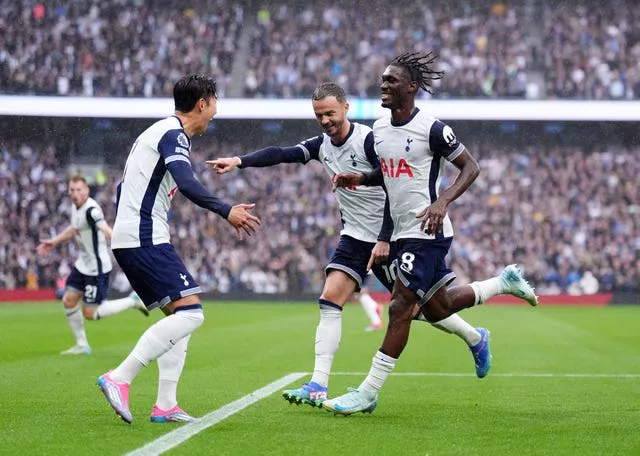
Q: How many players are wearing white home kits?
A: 4